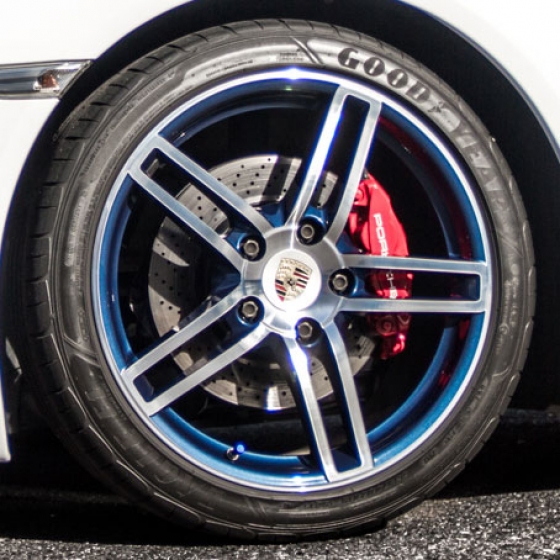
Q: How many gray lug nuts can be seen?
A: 5